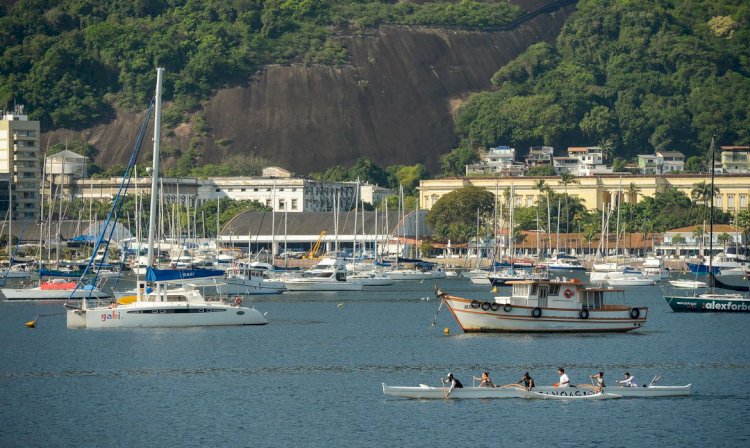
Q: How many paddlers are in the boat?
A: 6